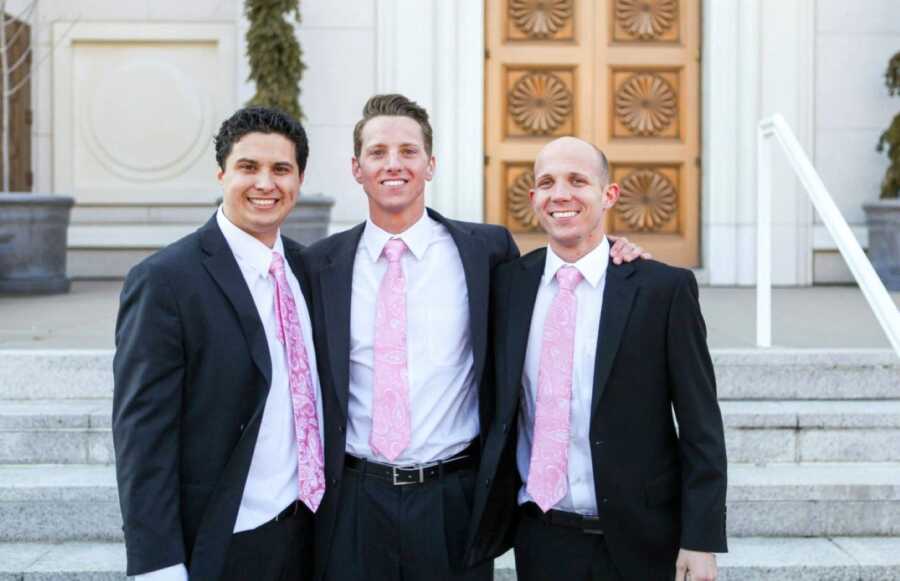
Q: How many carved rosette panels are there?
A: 6